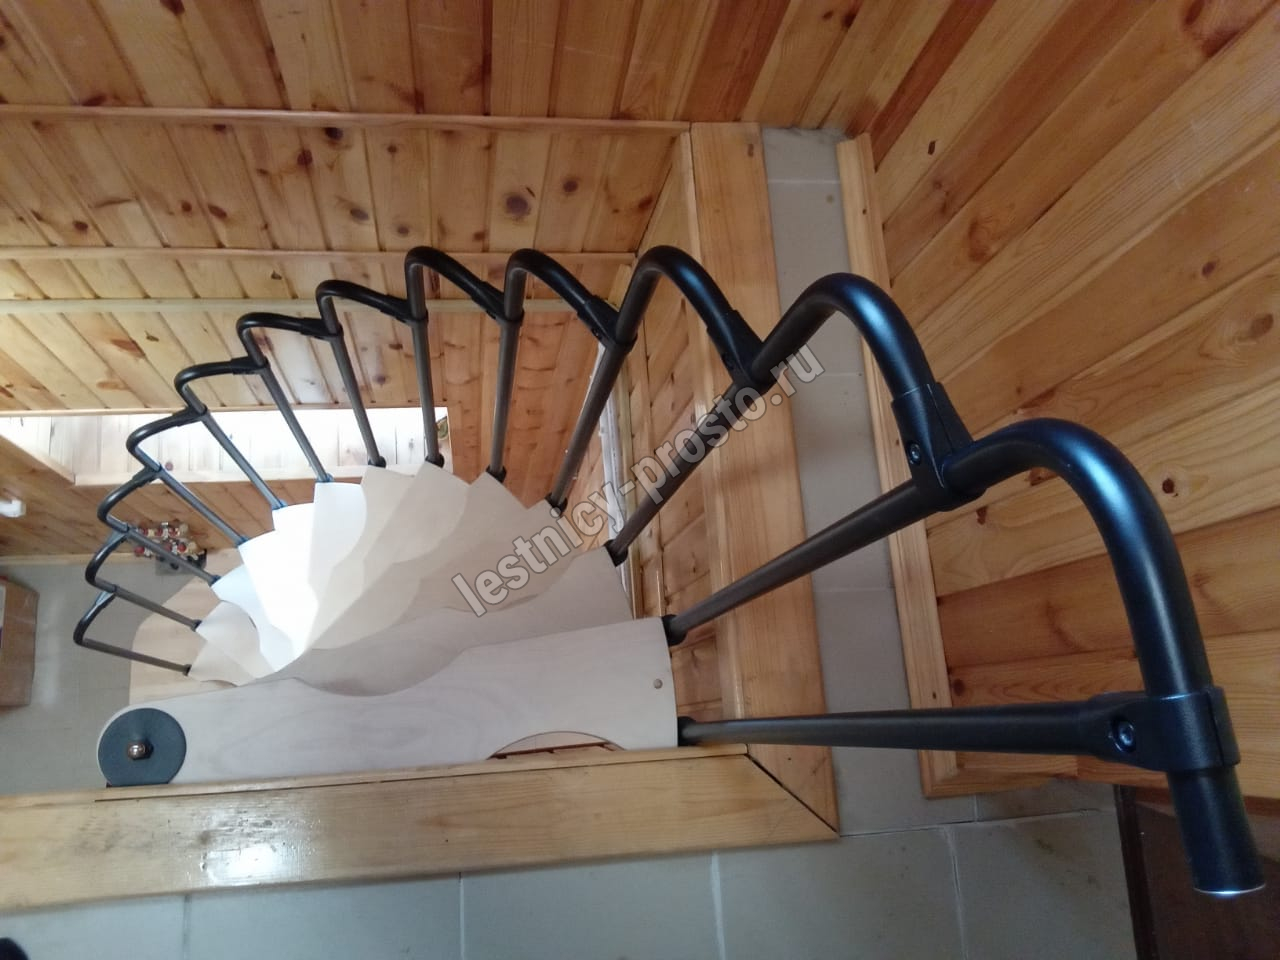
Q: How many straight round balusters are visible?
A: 13